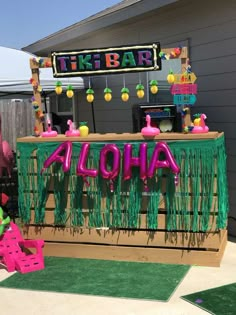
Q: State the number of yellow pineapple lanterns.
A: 8